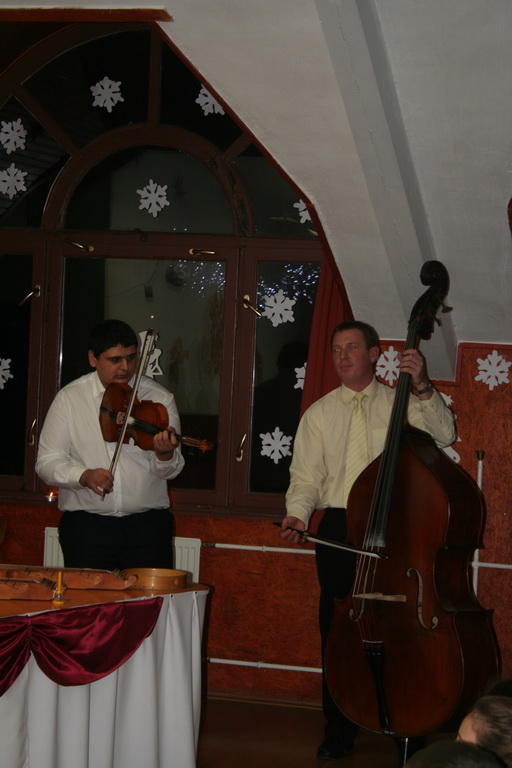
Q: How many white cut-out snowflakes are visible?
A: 12